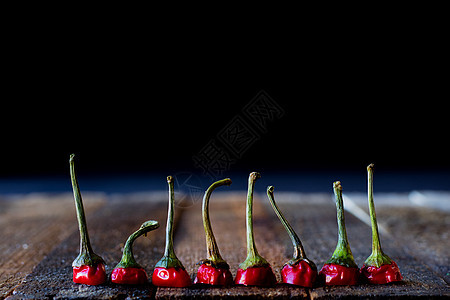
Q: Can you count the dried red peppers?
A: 8